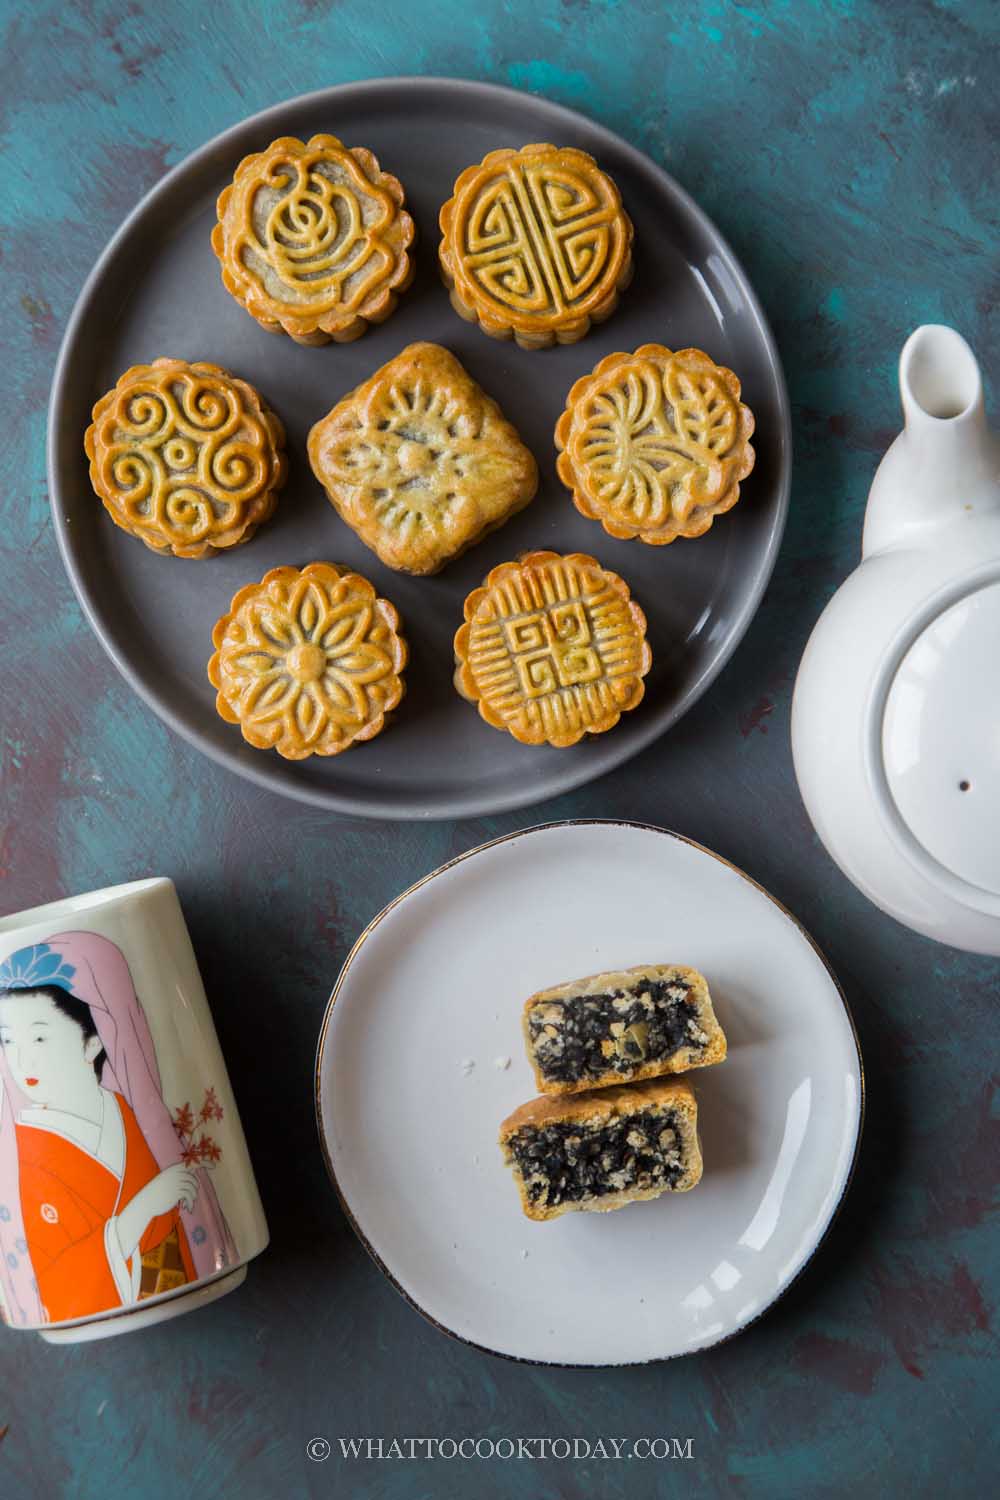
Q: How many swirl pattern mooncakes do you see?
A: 1